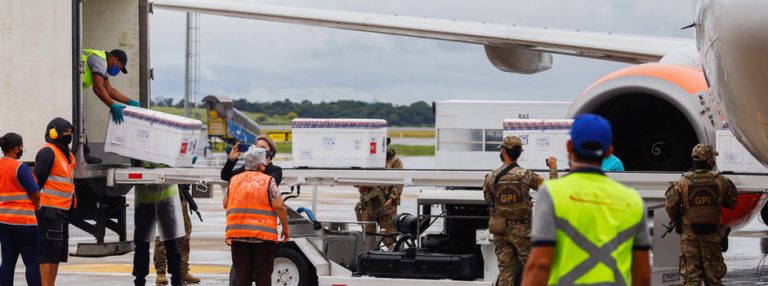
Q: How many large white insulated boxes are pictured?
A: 4